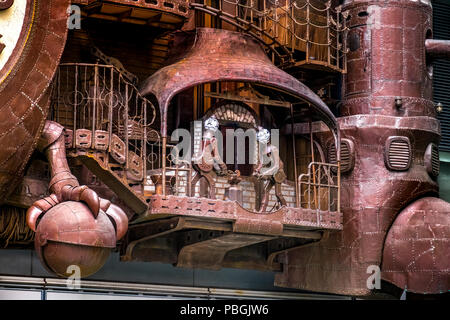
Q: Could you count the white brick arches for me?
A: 1